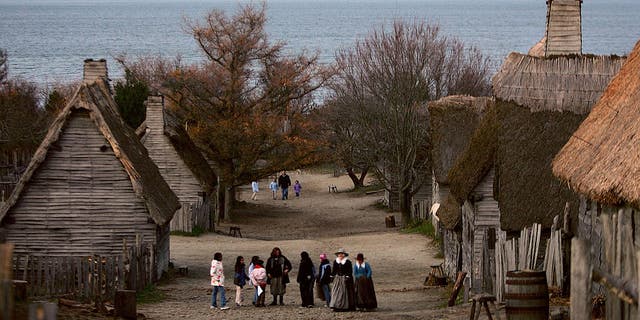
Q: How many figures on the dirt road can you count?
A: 13